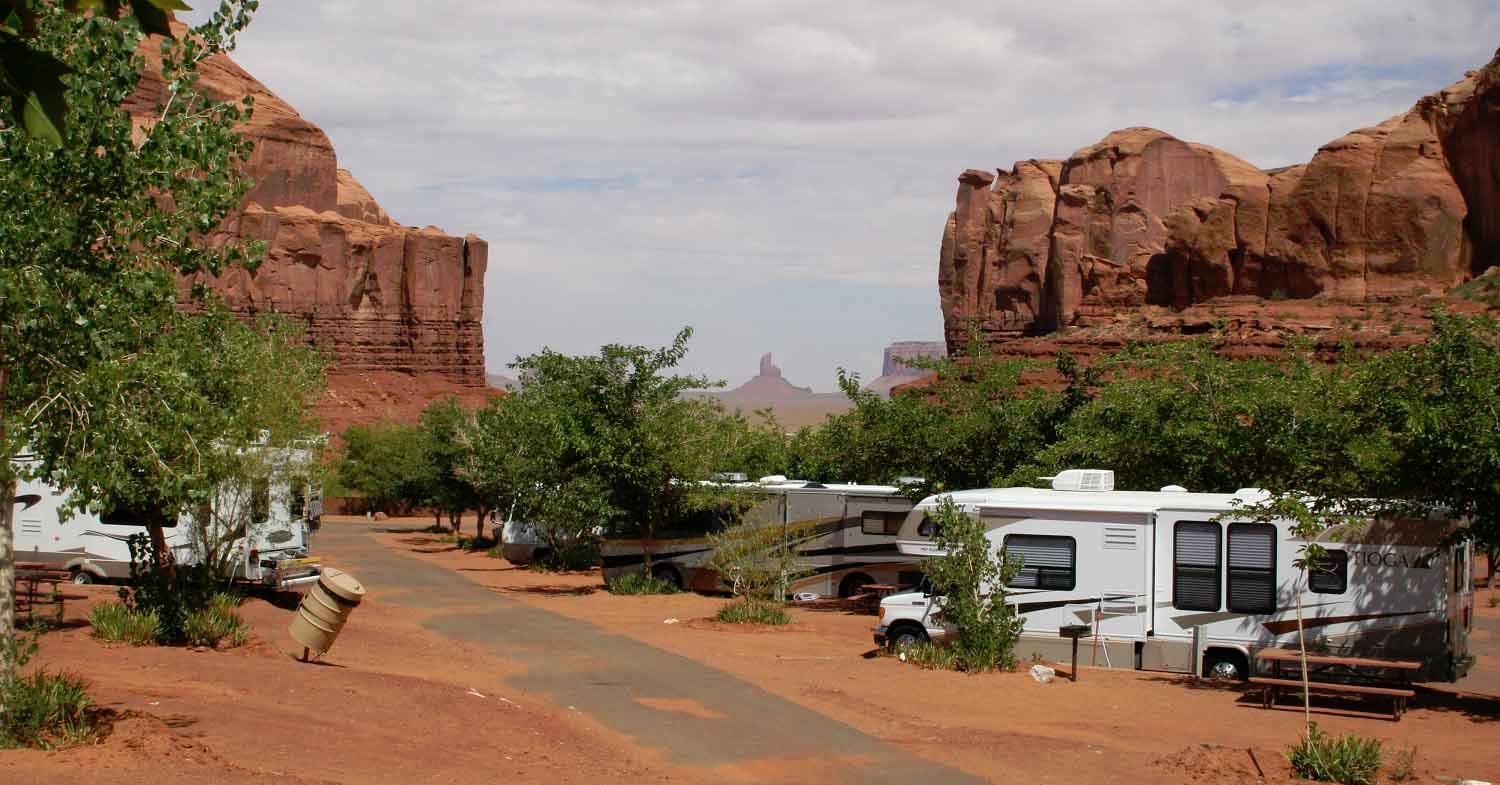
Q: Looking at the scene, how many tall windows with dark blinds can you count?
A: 2